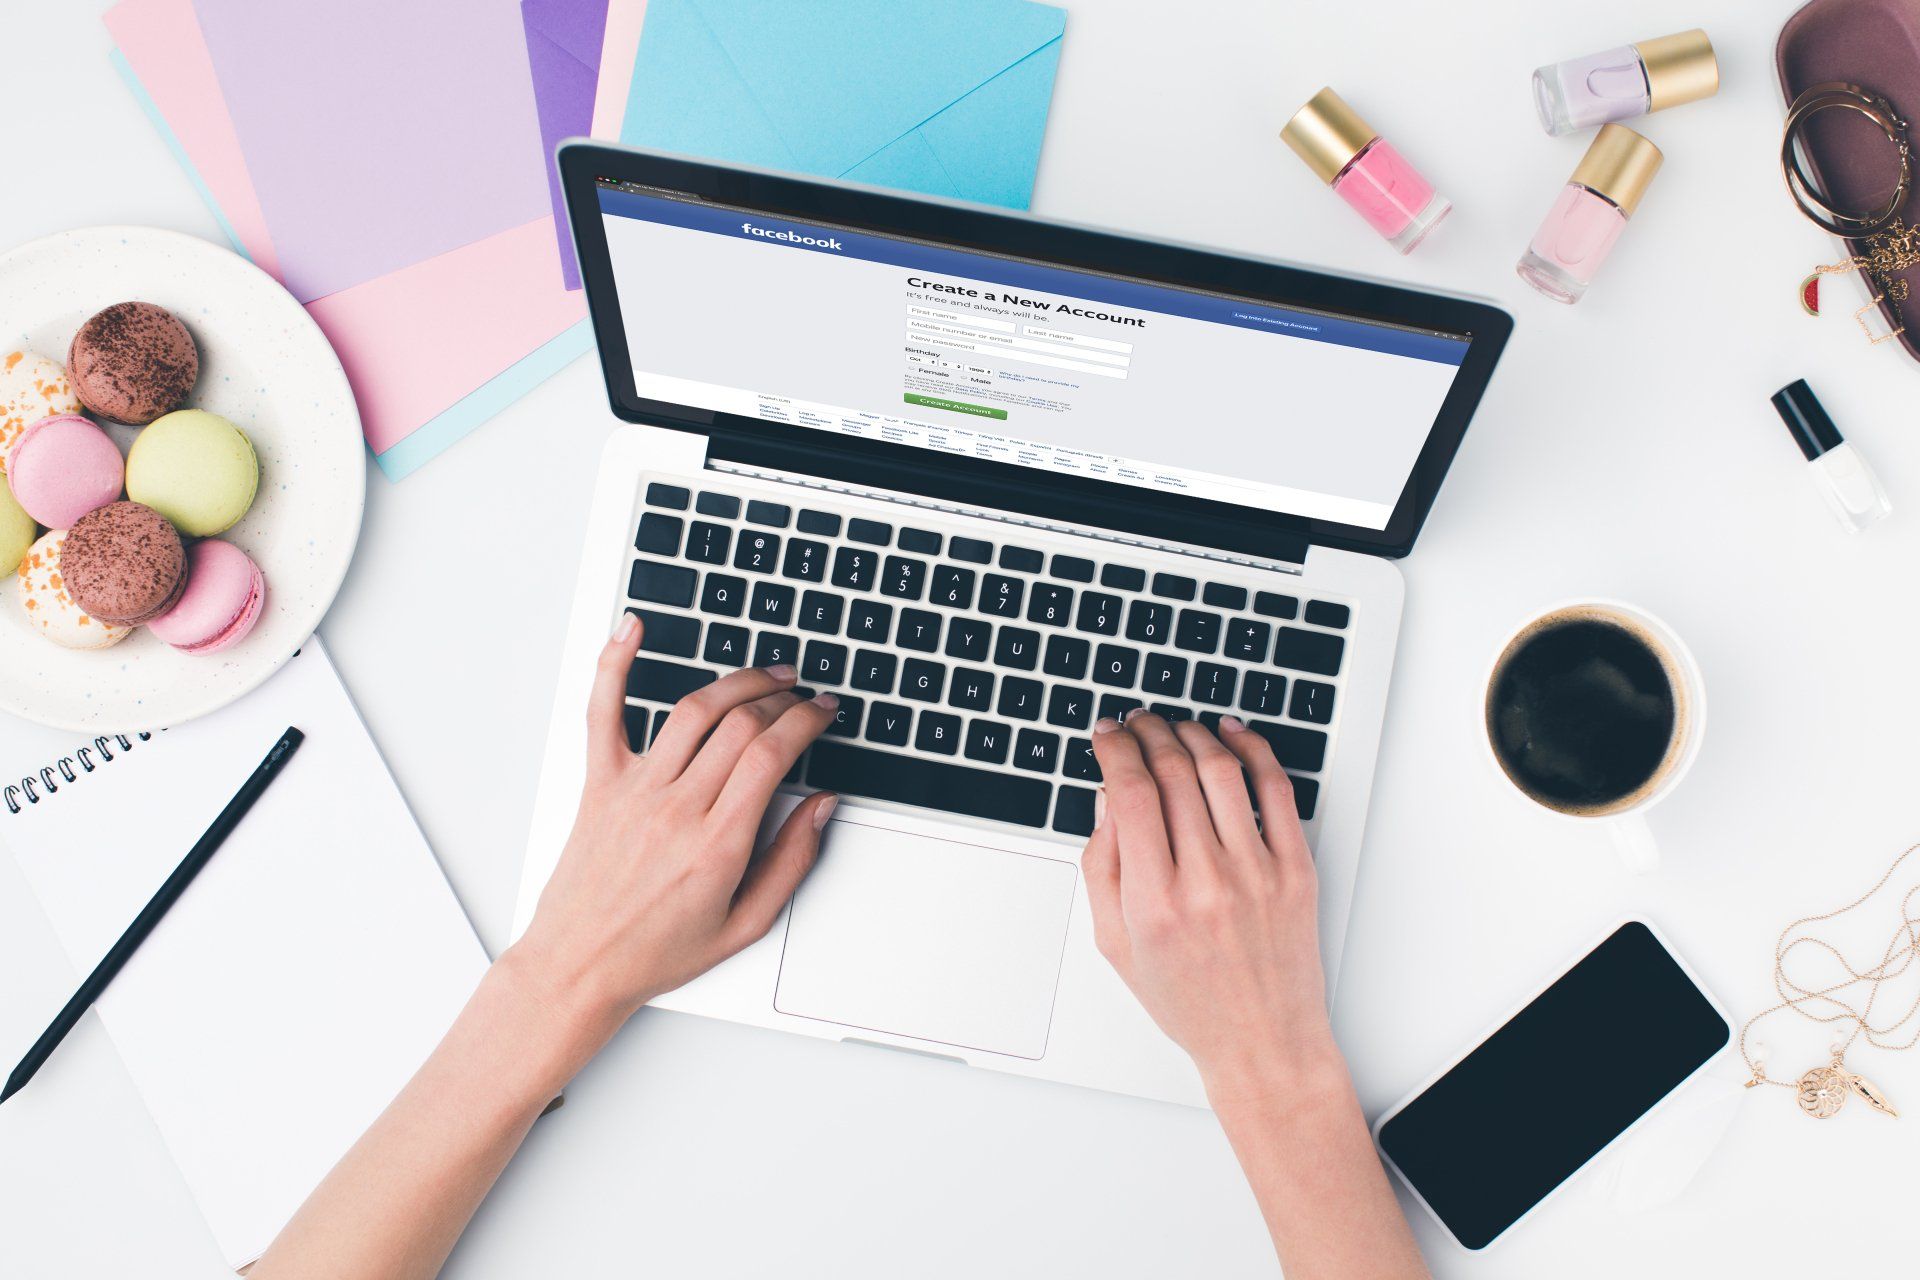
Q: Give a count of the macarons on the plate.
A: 8